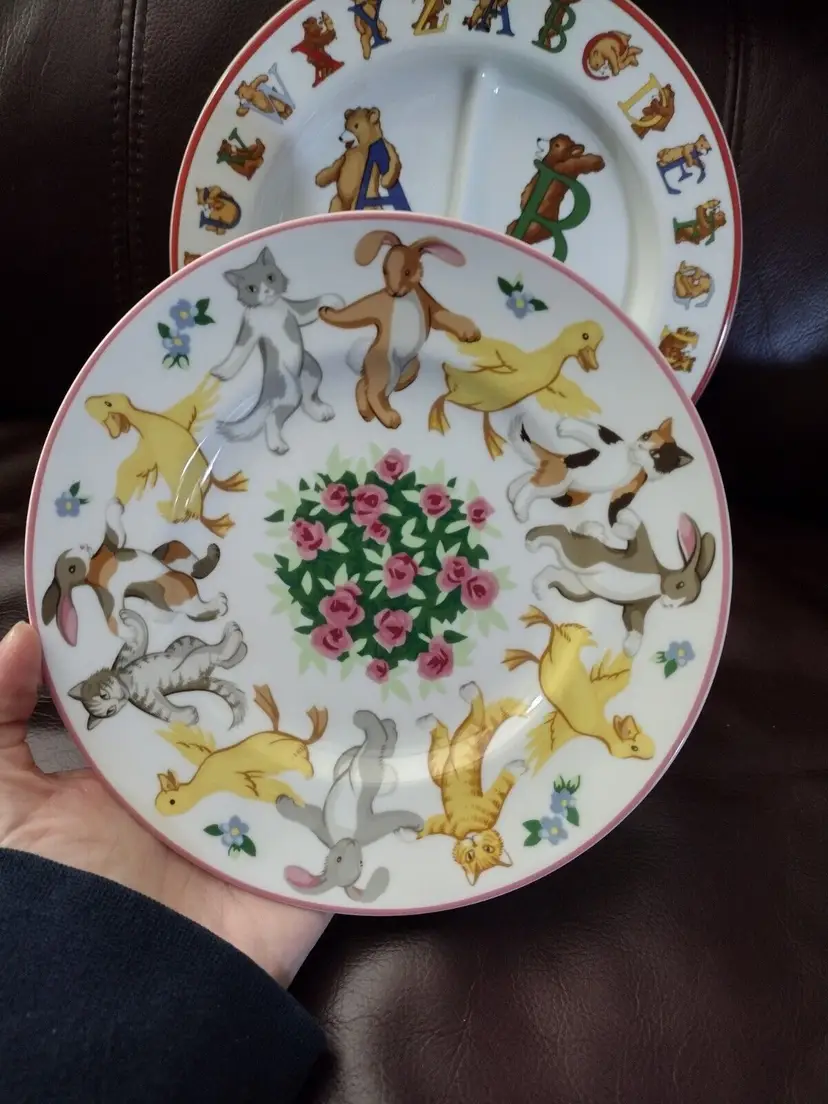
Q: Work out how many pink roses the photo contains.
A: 15